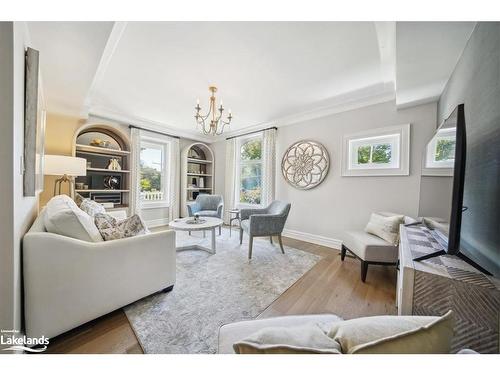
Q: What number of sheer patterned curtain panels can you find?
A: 4